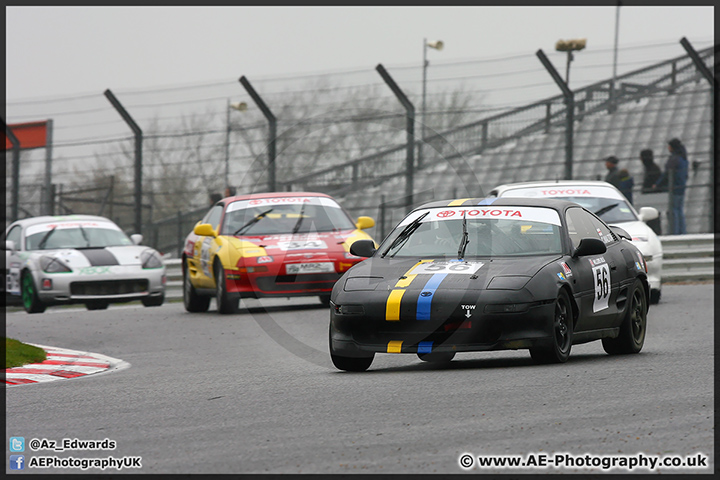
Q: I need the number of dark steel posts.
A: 6